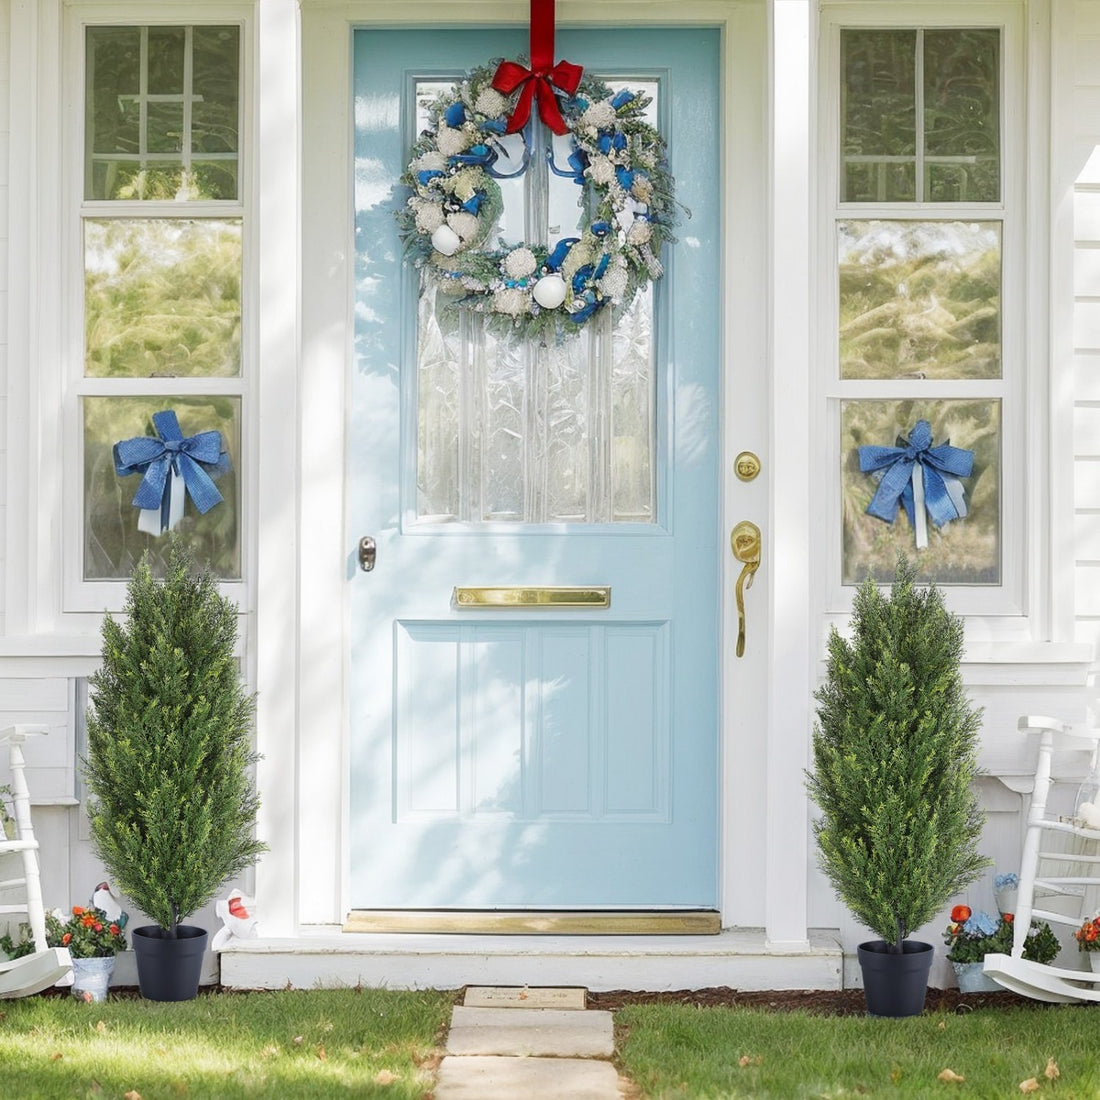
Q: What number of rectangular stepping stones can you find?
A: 3